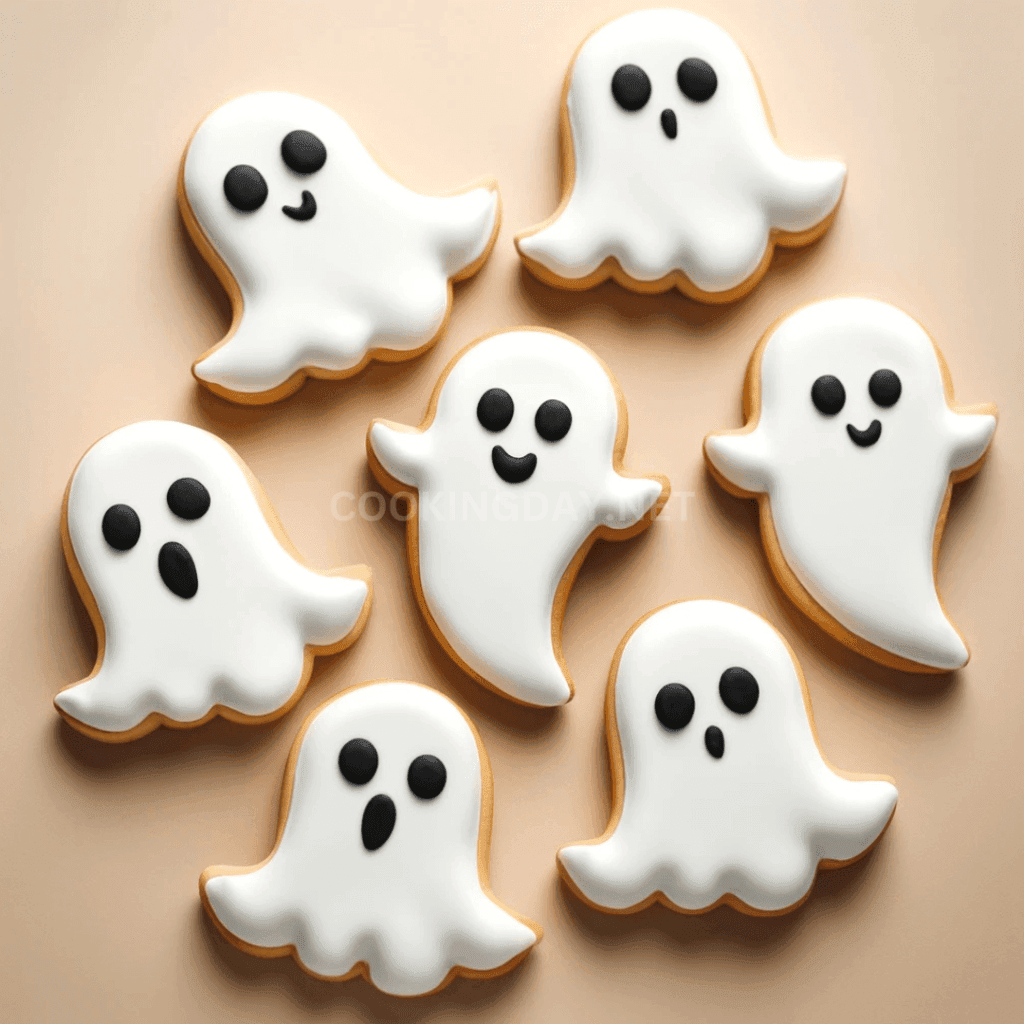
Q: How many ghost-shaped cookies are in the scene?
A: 7